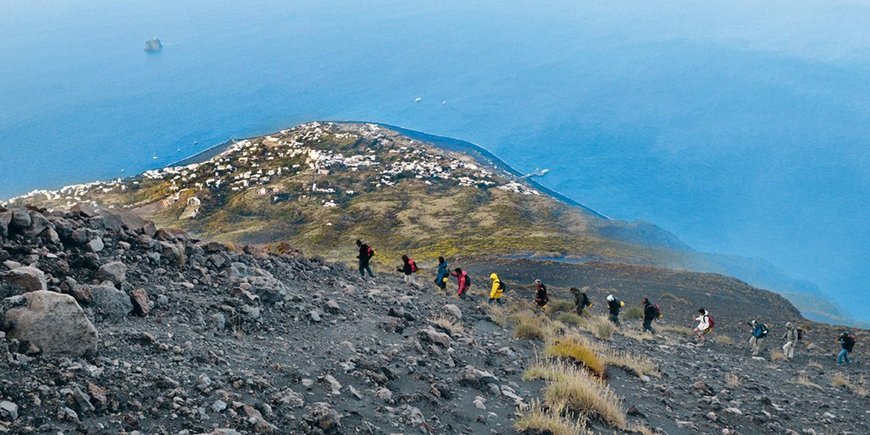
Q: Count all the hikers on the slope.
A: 13